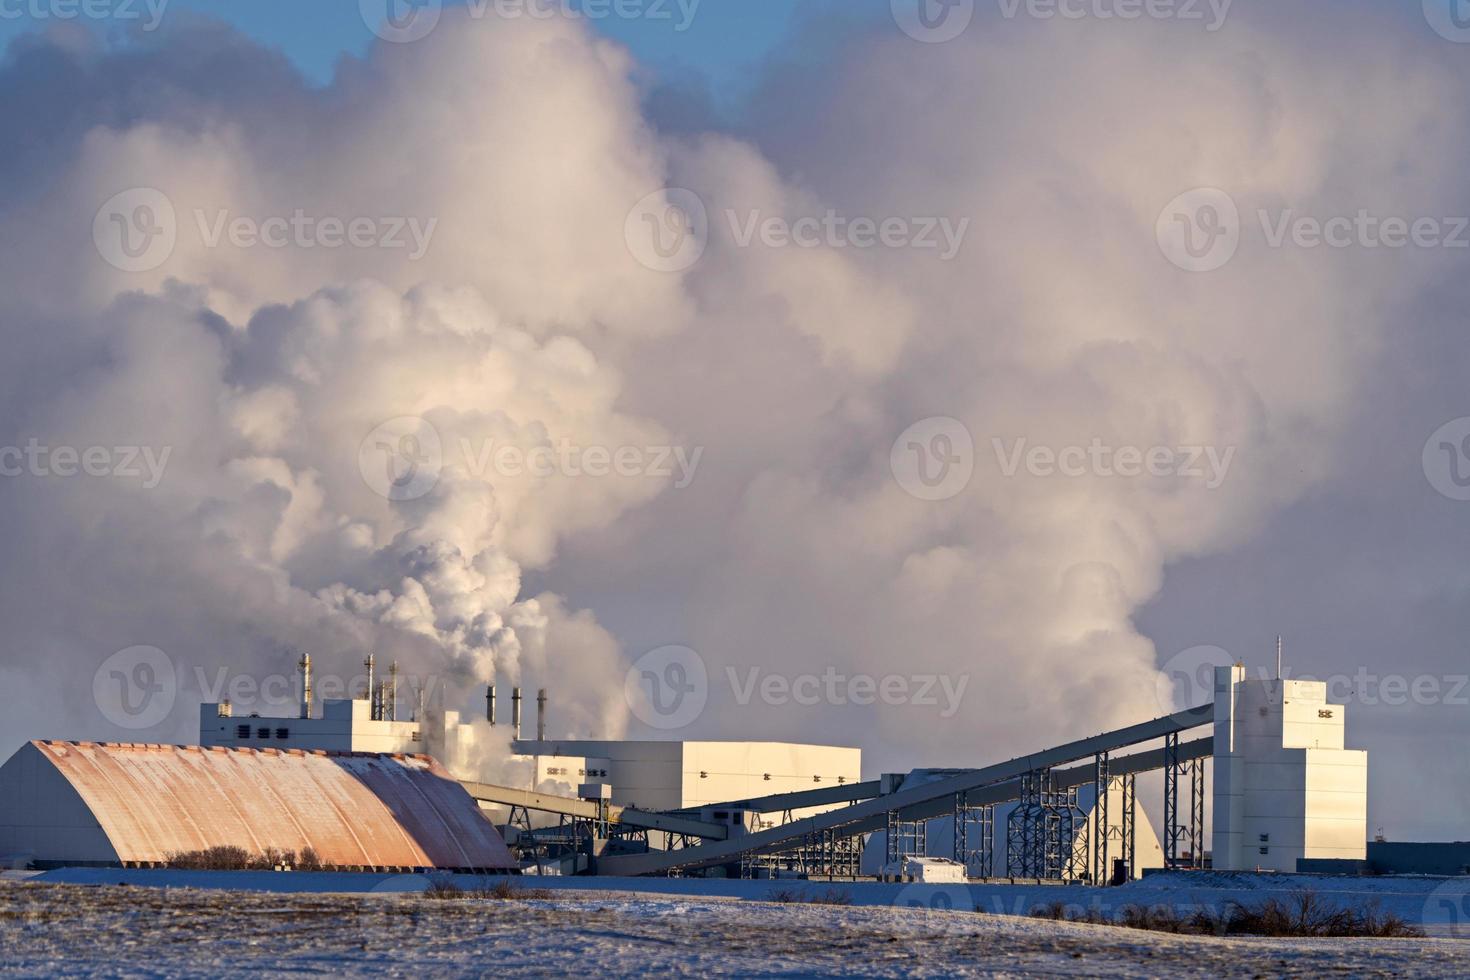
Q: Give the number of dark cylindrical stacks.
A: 3